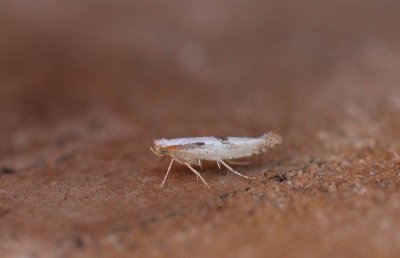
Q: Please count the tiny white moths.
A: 1